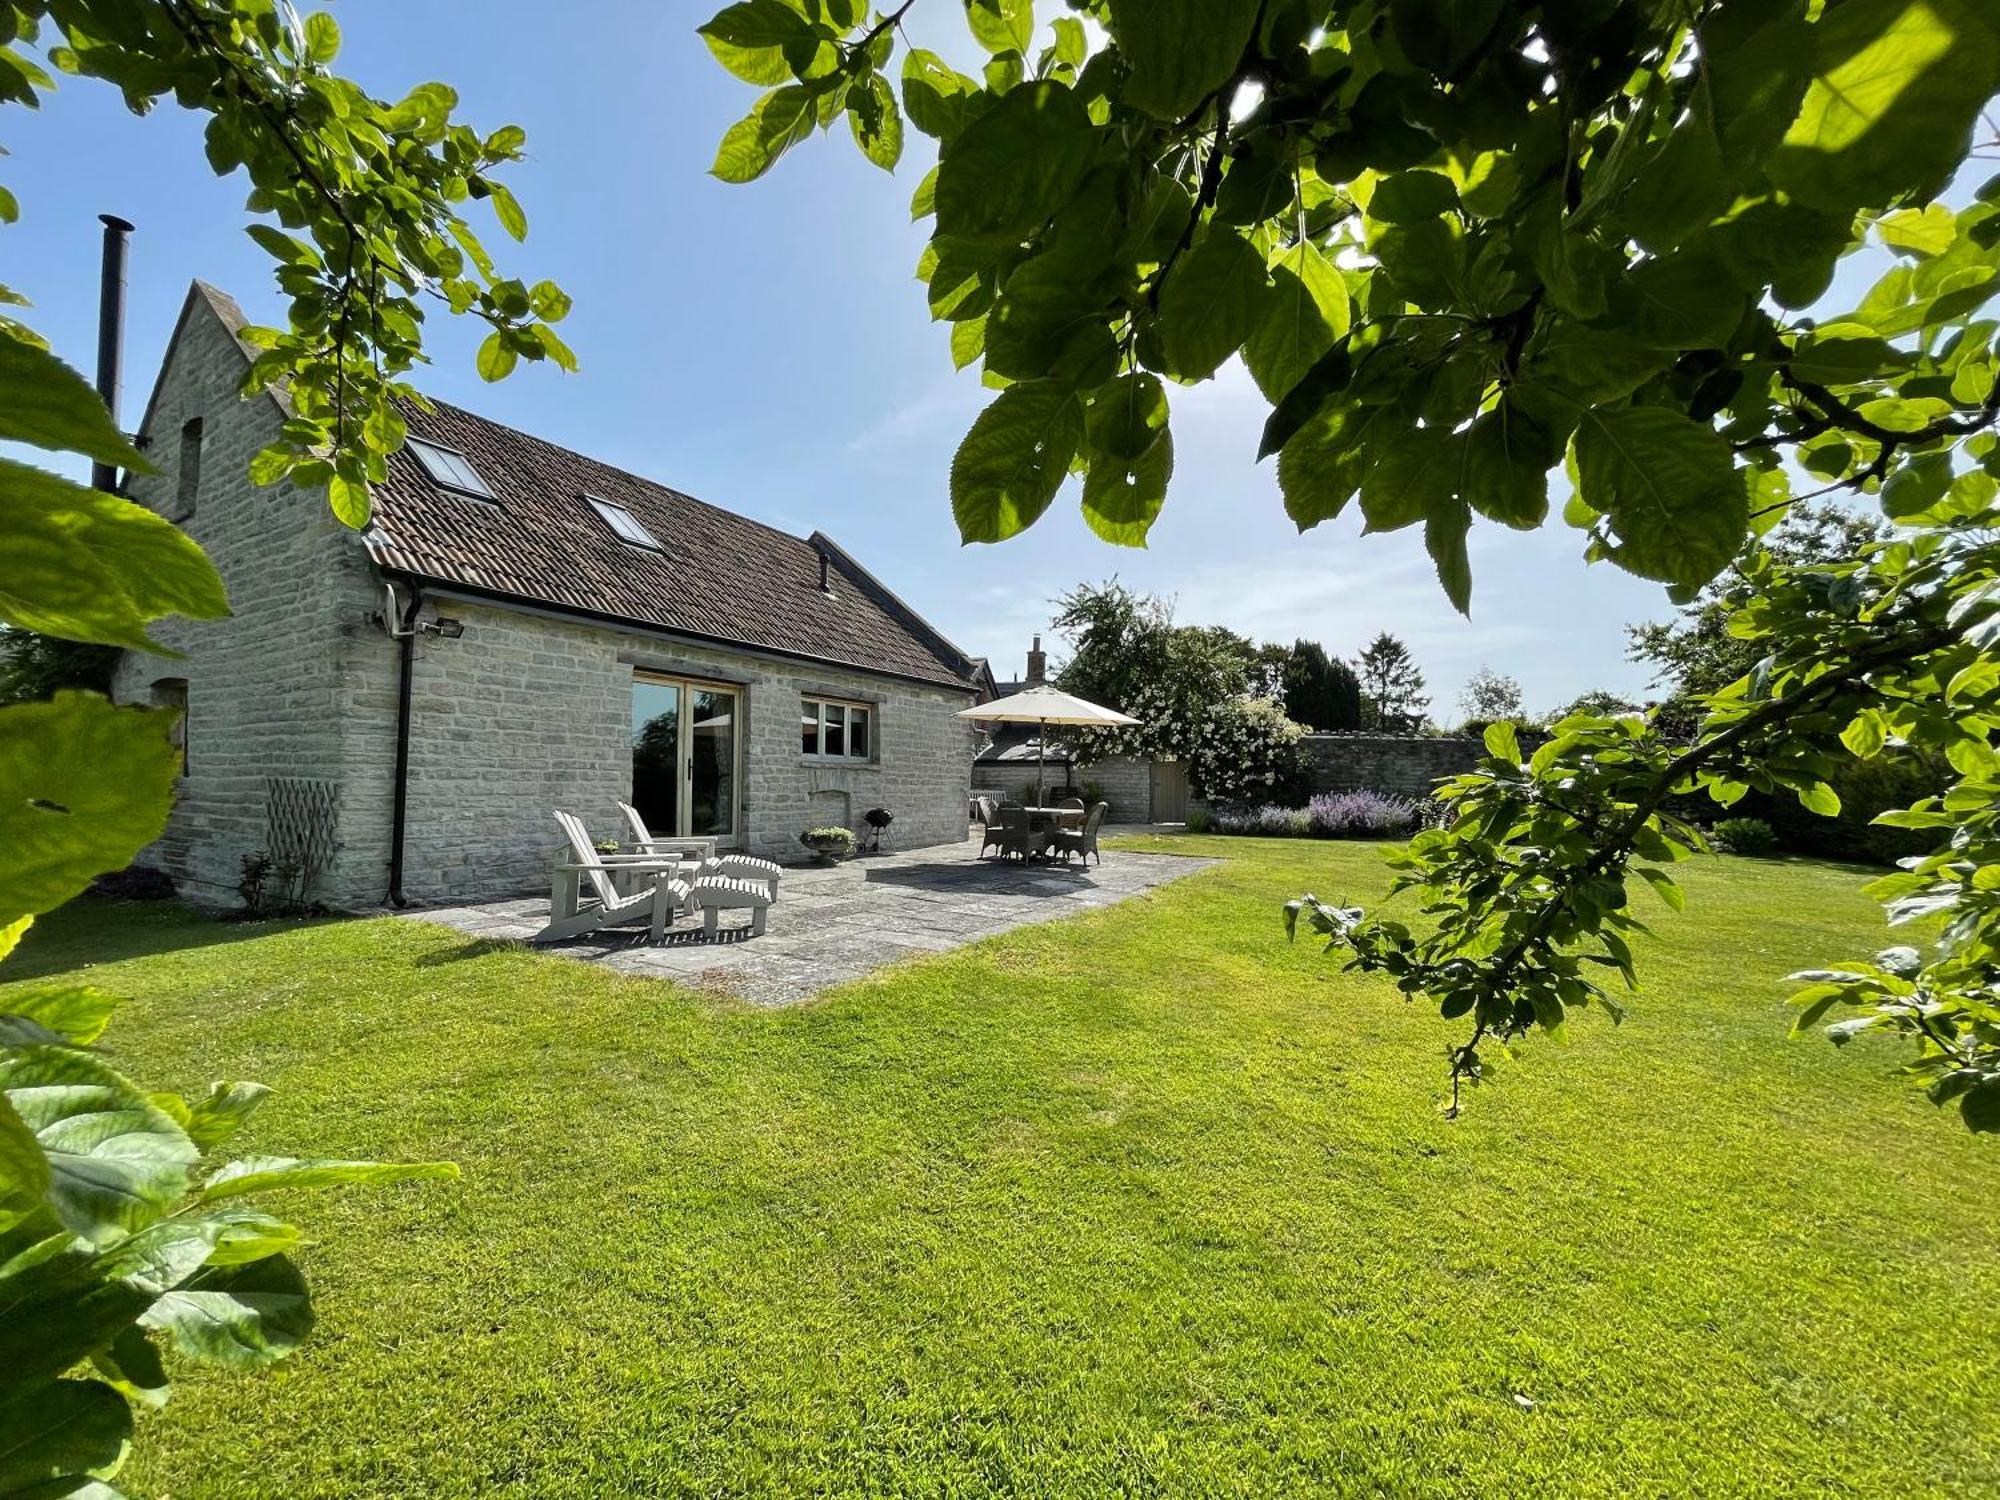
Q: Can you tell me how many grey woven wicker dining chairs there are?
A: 4